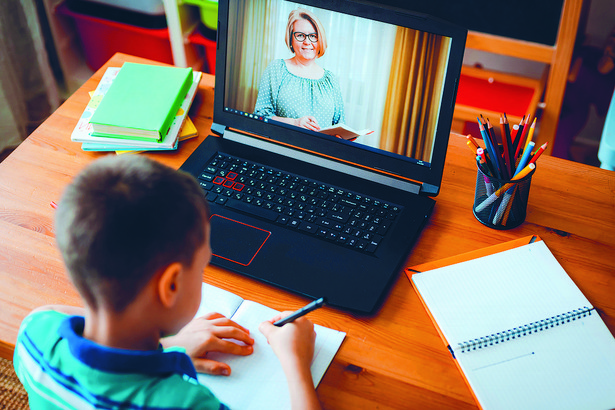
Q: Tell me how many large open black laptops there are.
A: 1